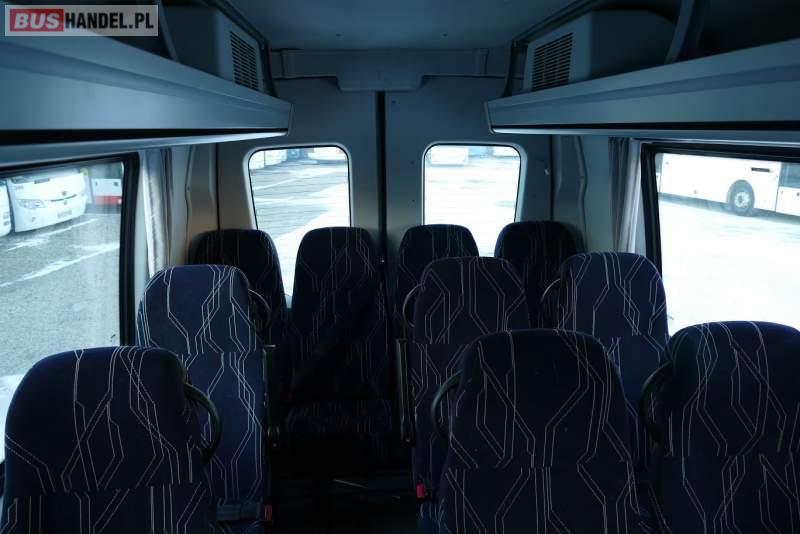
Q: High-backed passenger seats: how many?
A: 10